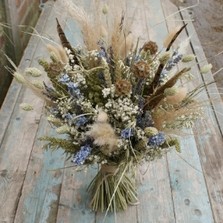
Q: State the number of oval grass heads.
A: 13